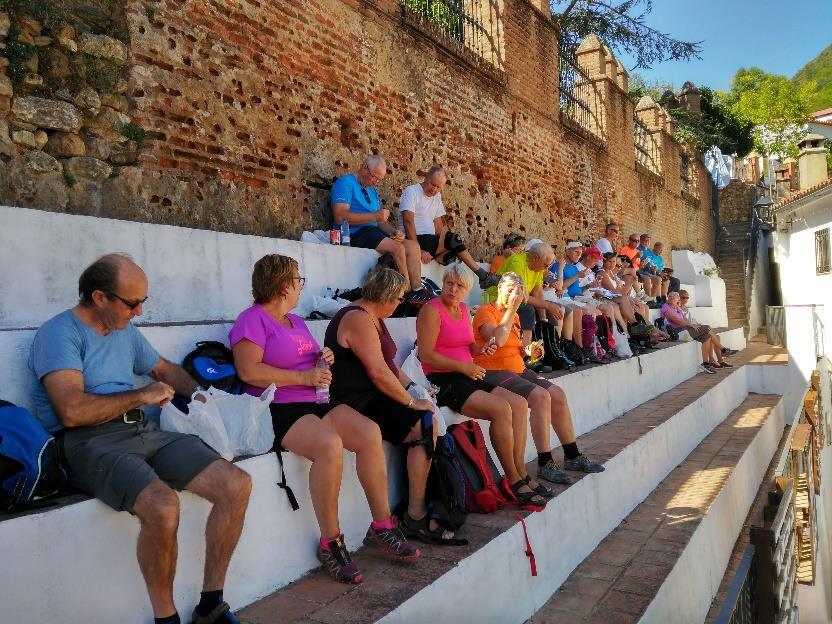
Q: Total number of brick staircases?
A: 1